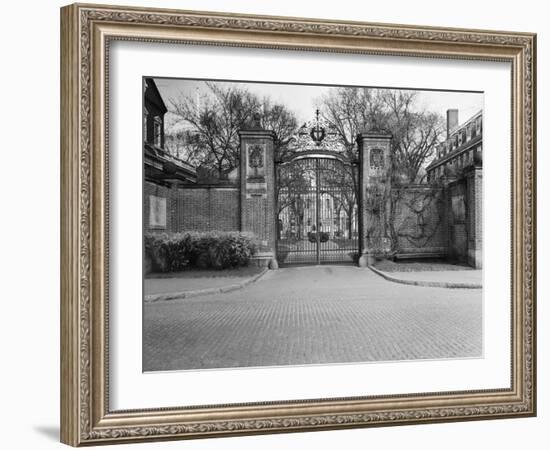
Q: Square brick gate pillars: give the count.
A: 2